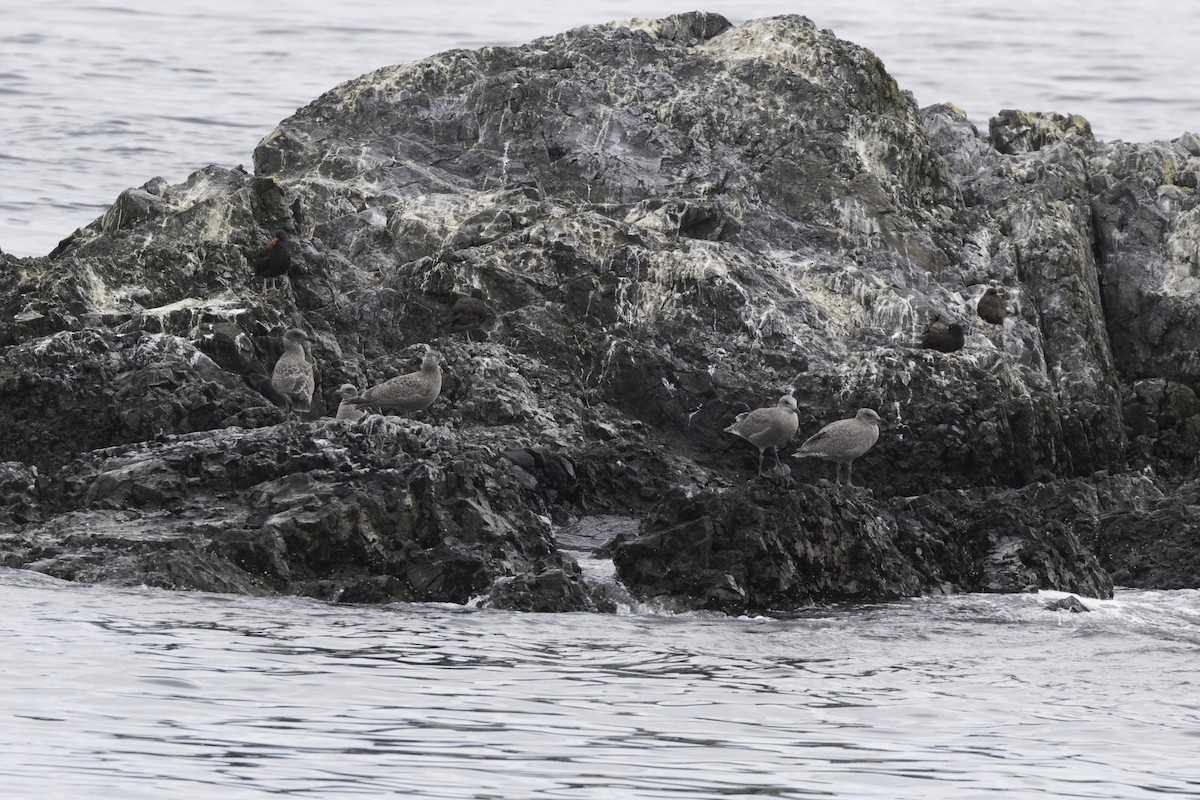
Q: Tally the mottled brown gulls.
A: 5